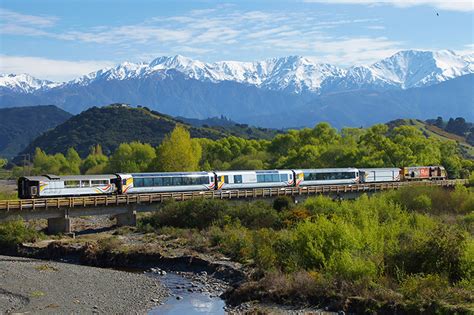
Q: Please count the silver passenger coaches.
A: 4